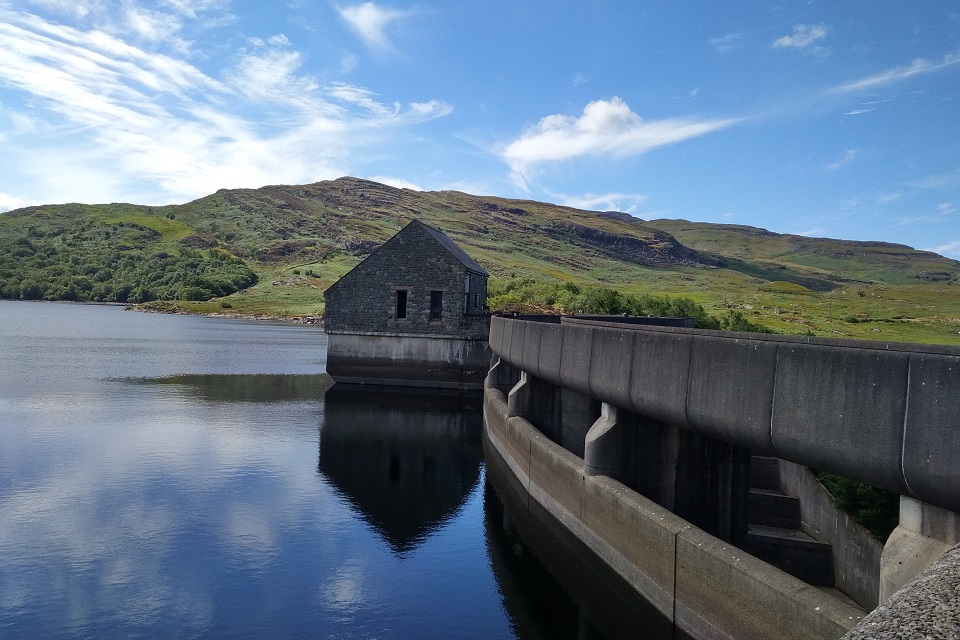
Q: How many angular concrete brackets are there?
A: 4